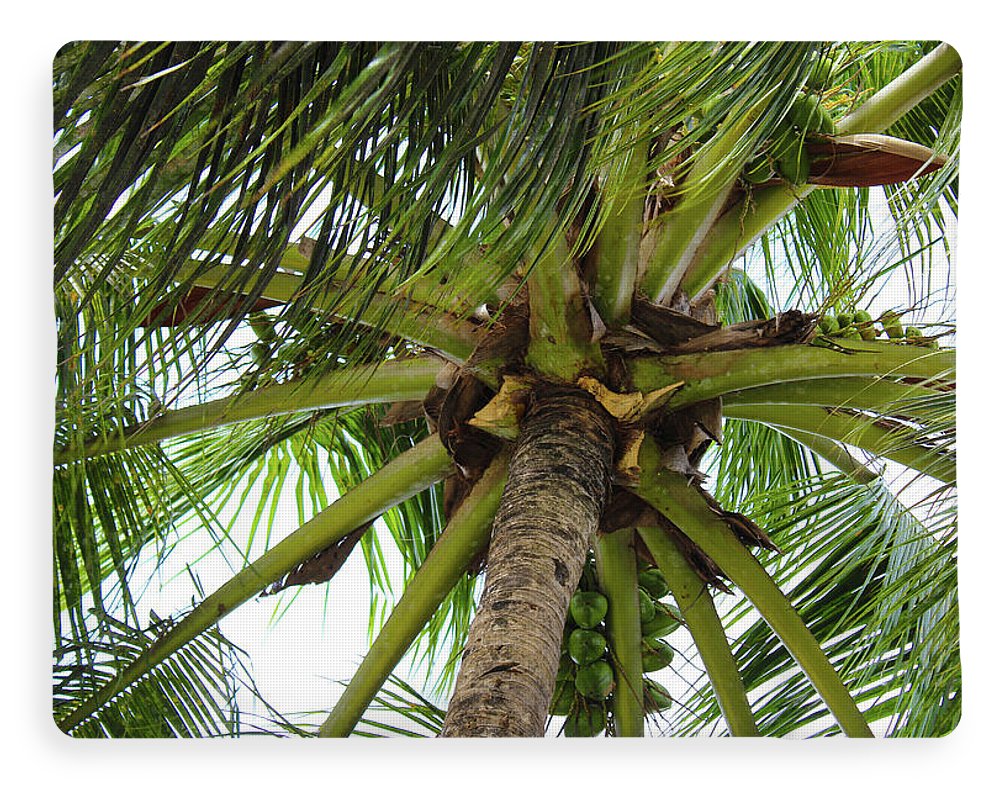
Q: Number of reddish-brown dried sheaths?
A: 2